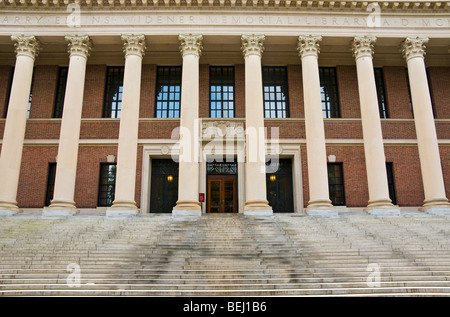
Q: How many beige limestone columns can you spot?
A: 8